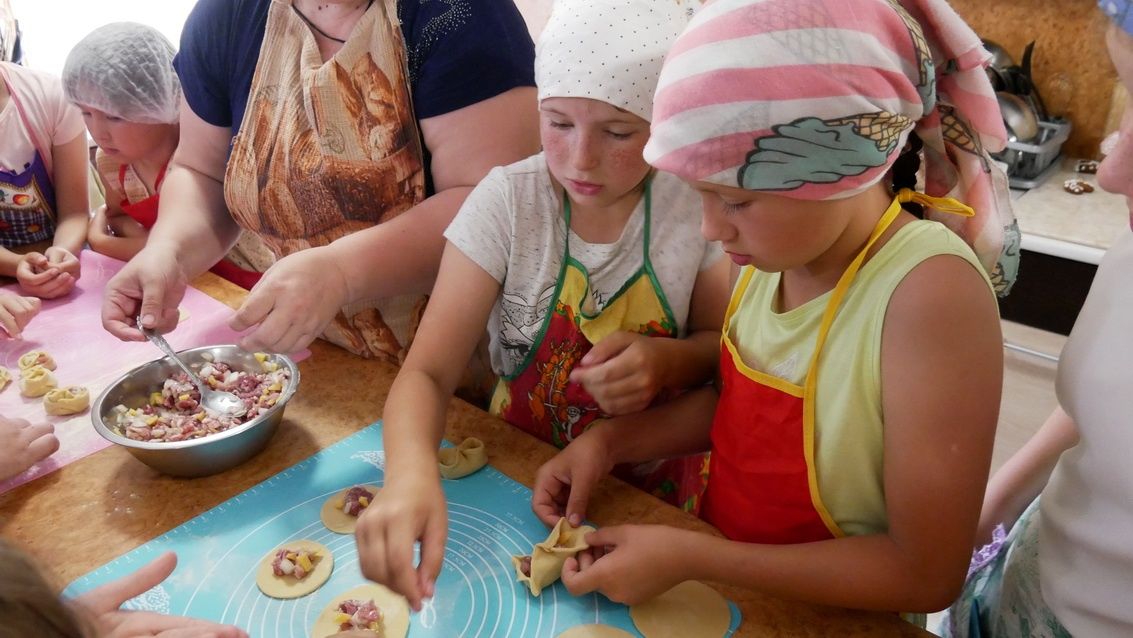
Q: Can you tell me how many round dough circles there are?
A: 5